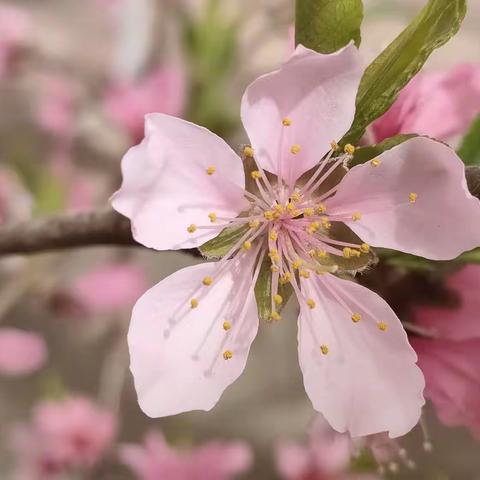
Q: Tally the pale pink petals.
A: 5